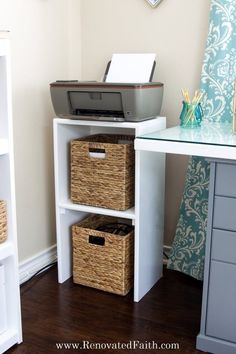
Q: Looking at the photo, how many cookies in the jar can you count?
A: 0